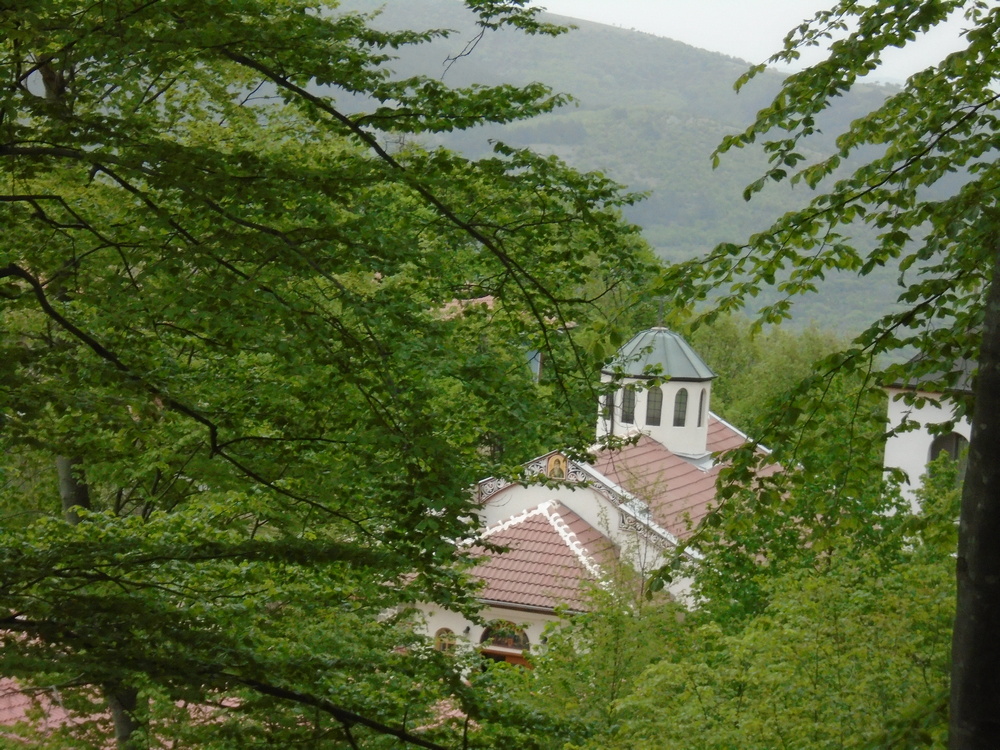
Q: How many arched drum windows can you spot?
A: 5